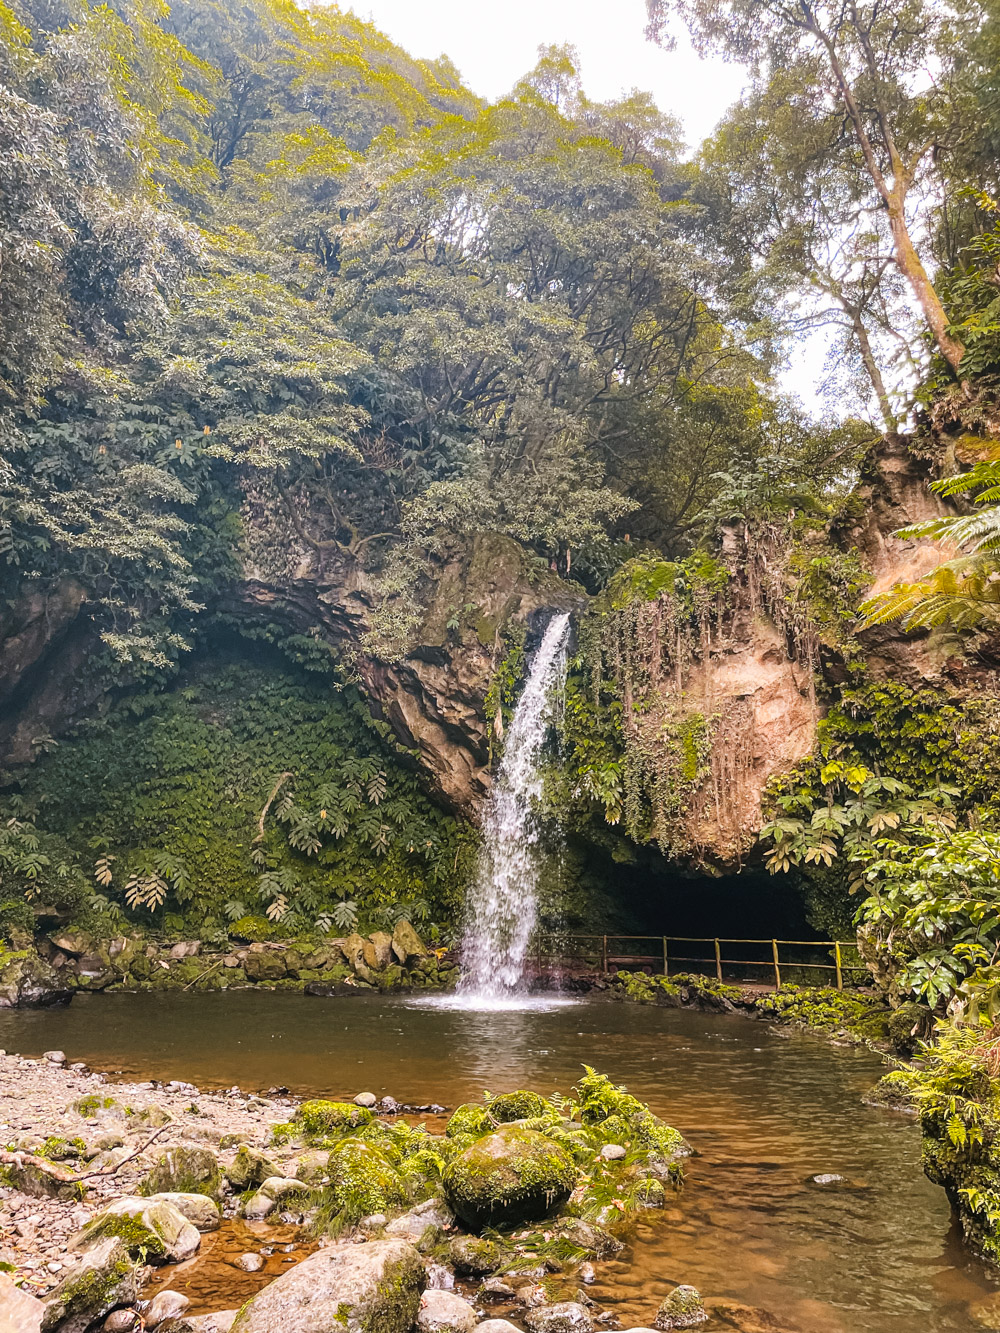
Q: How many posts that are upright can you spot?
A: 6